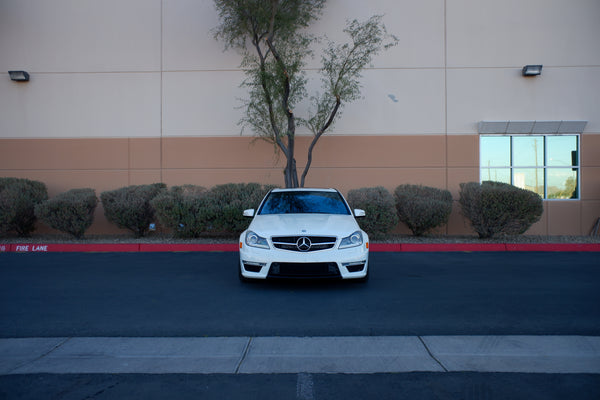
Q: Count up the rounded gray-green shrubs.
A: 8